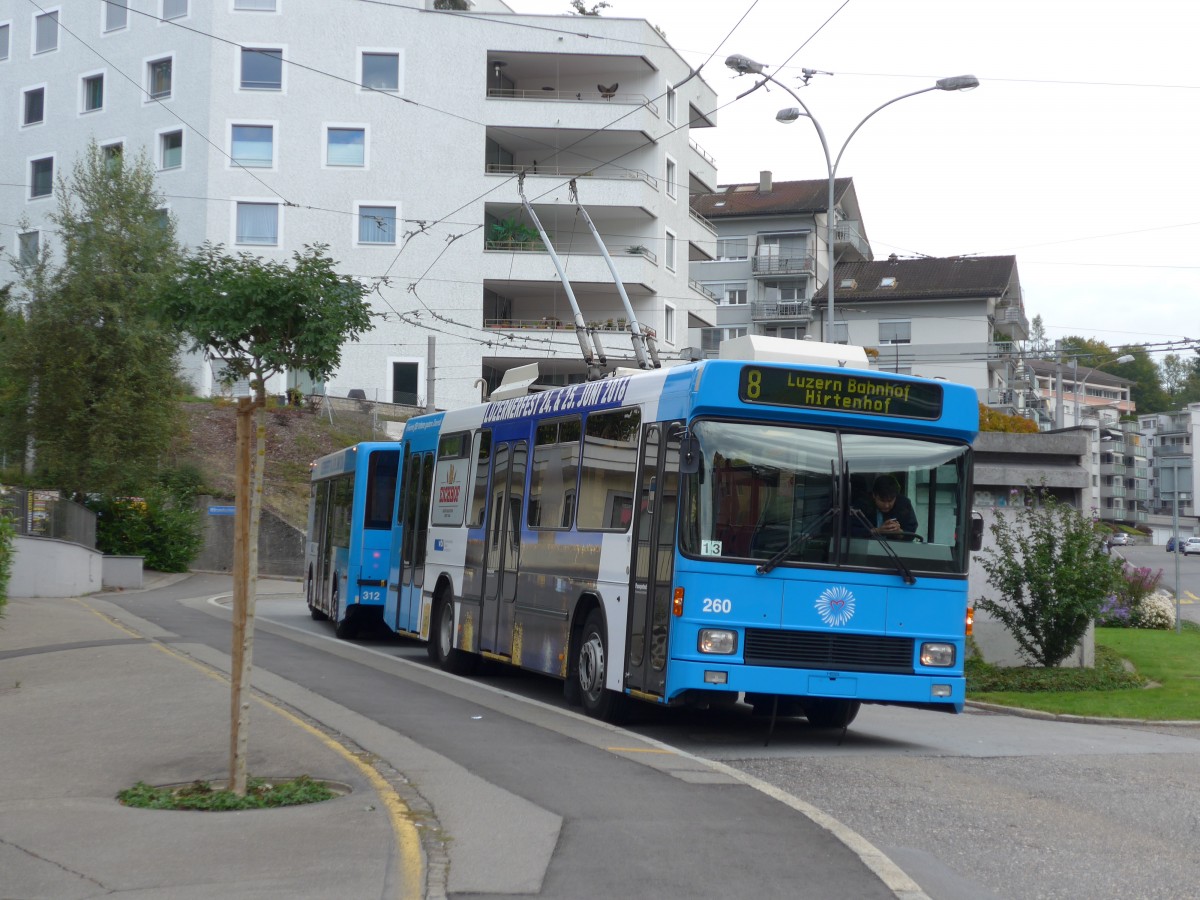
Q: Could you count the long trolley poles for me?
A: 2